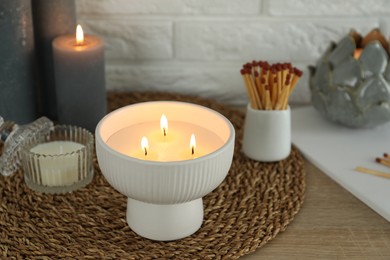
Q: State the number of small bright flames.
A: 4